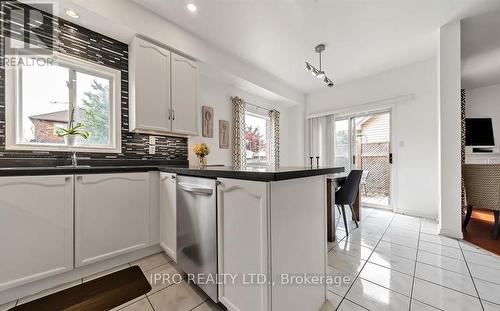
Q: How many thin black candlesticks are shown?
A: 2